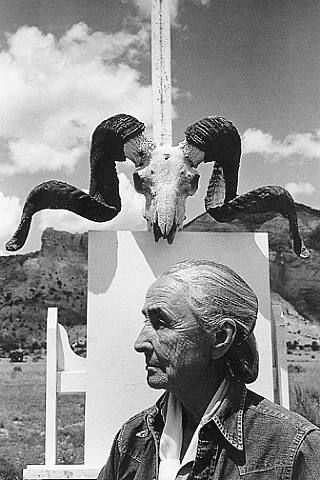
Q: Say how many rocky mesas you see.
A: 2